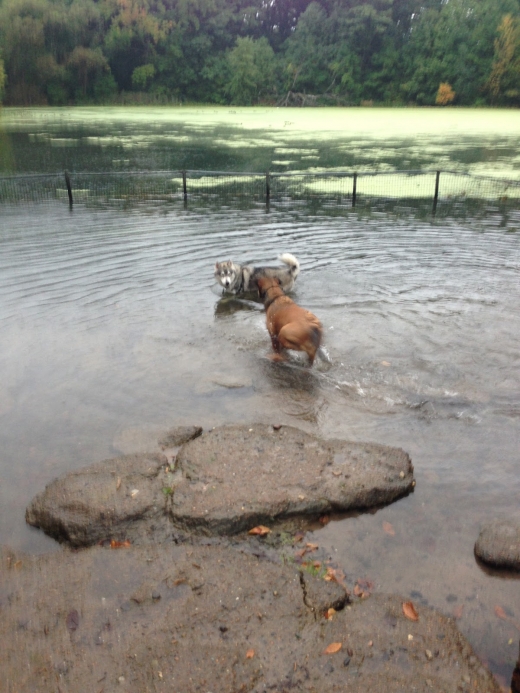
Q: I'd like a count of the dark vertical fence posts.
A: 5